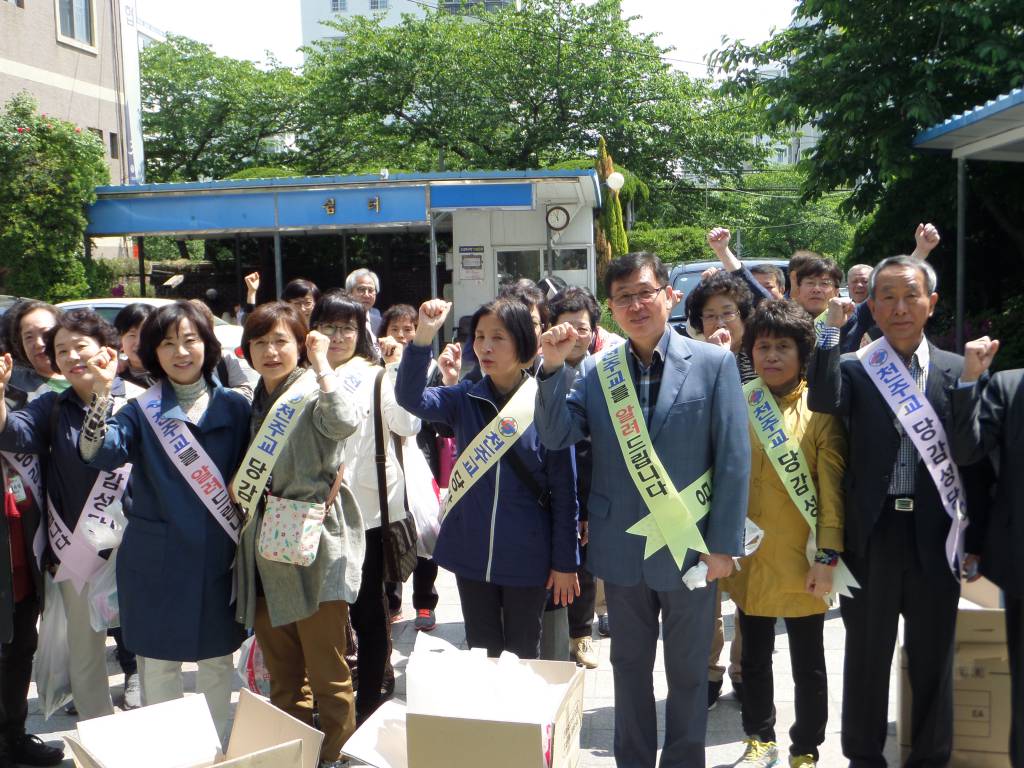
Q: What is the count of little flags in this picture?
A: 0